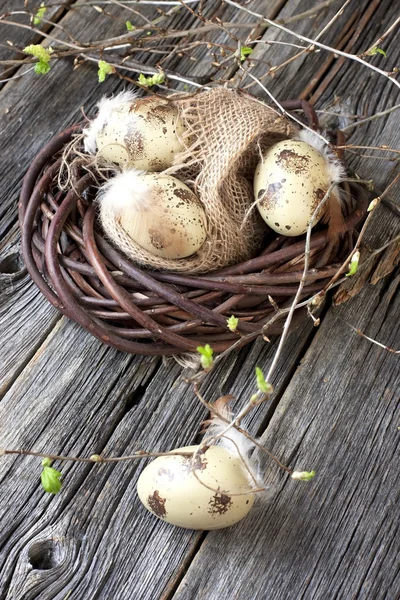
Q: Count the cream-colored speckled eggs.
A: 4